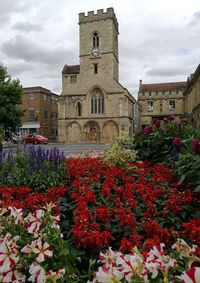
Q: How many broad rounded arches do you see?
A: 3